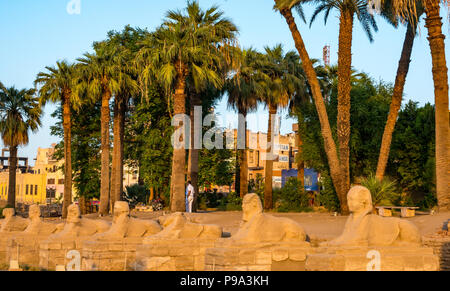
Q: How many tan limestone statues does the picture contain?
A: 7